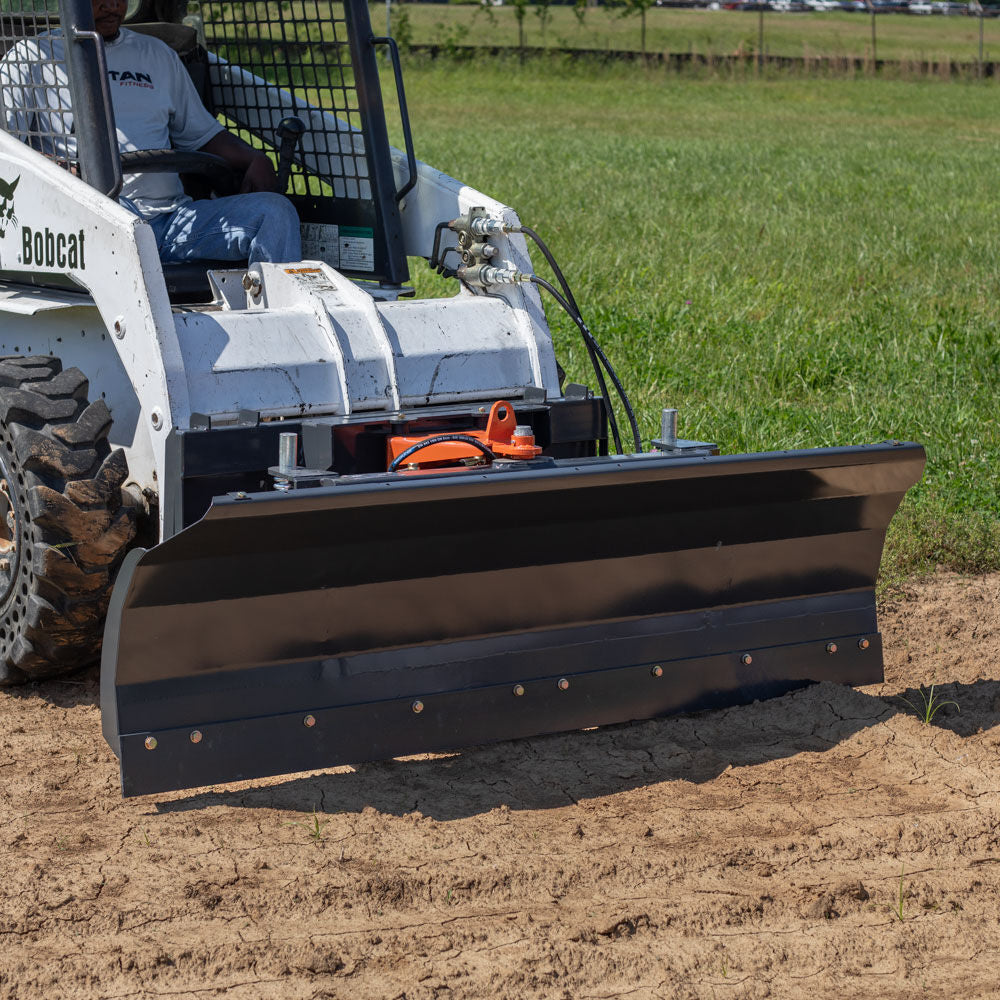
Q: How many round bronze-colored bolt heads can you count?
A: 10